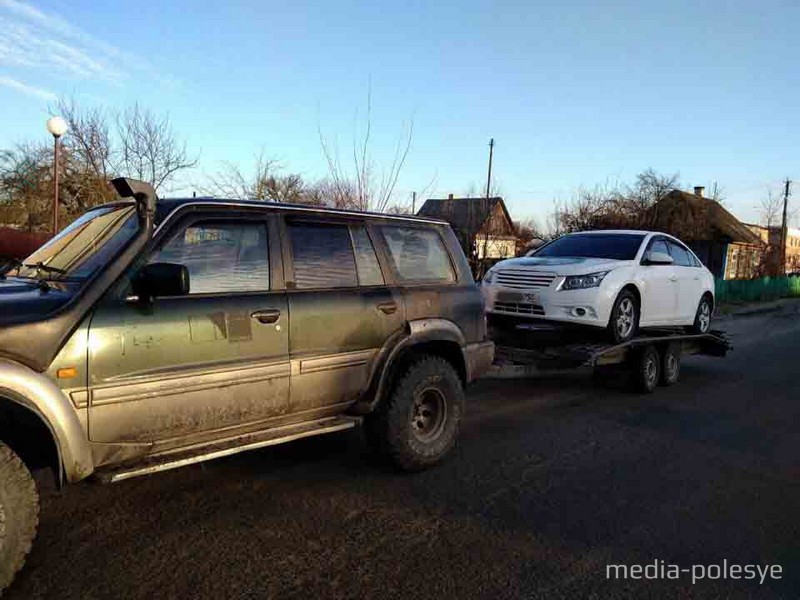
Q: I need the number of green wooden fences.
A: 1